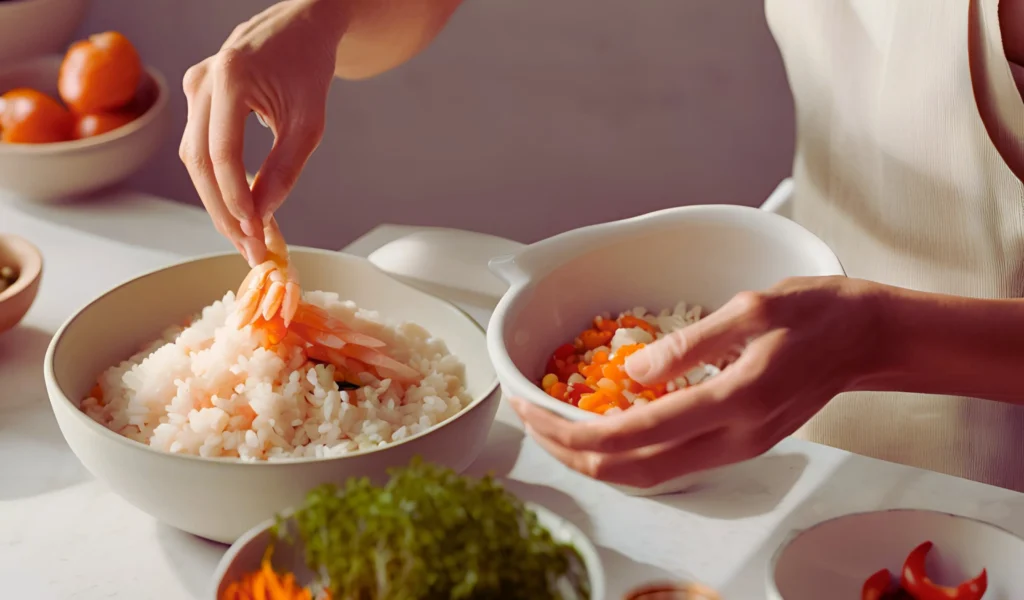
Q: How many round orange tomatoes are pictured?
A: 3